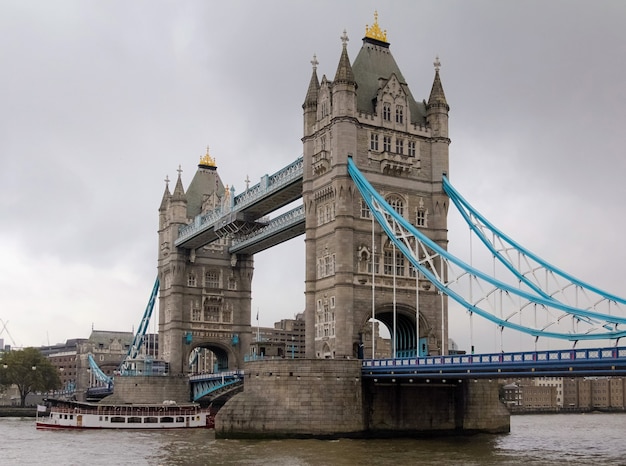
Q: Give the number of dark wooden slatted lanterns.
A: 0